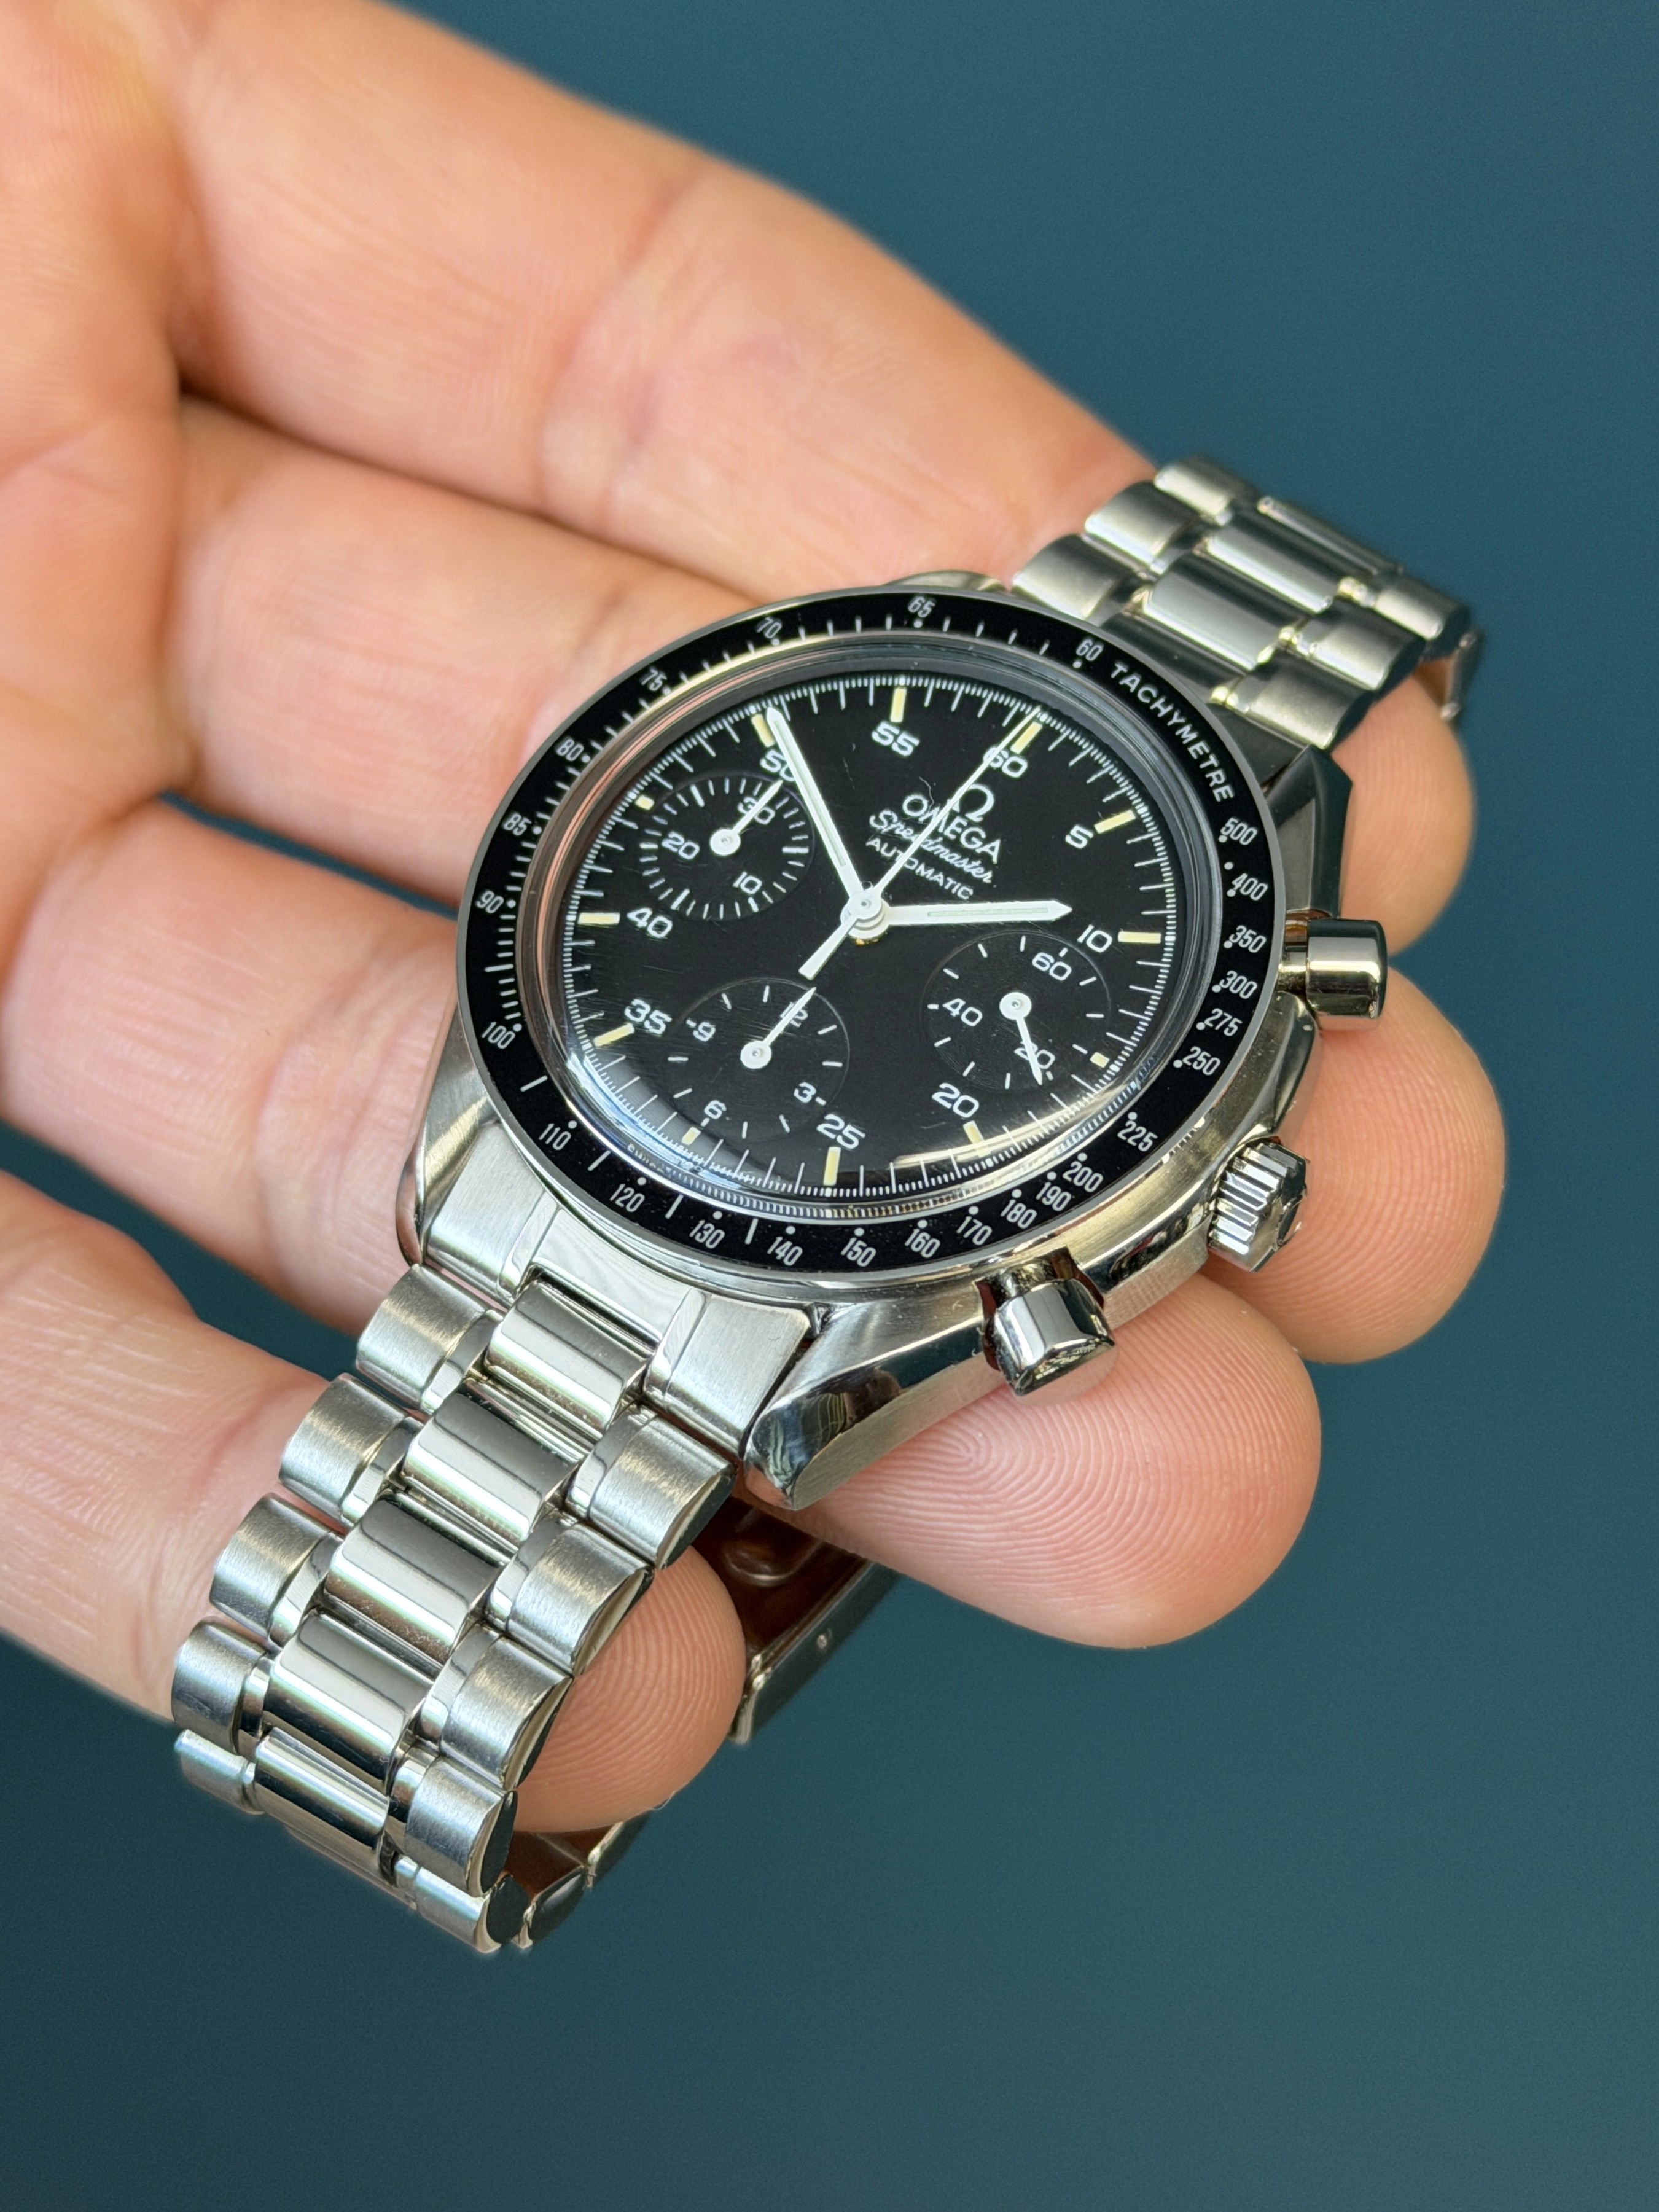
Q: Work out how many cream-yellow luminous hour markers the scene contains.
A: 12